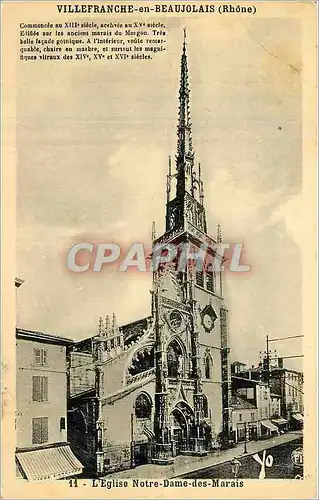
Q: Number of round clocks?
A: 1